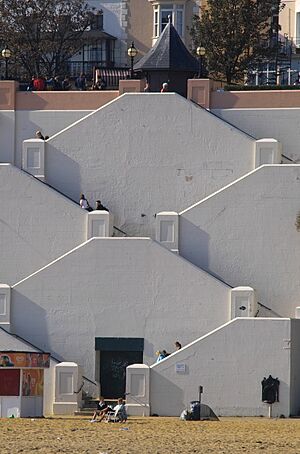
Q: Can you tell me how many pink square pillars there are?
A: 3